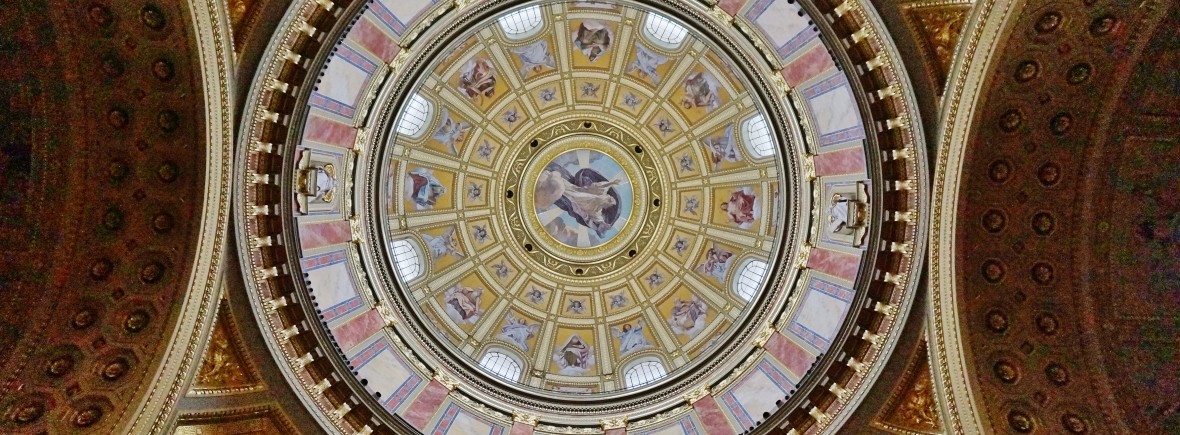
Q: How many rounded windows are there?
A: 8